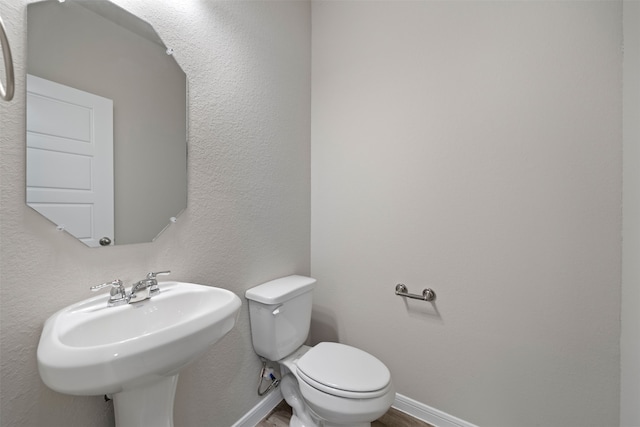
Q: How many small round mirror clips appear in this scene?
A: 4